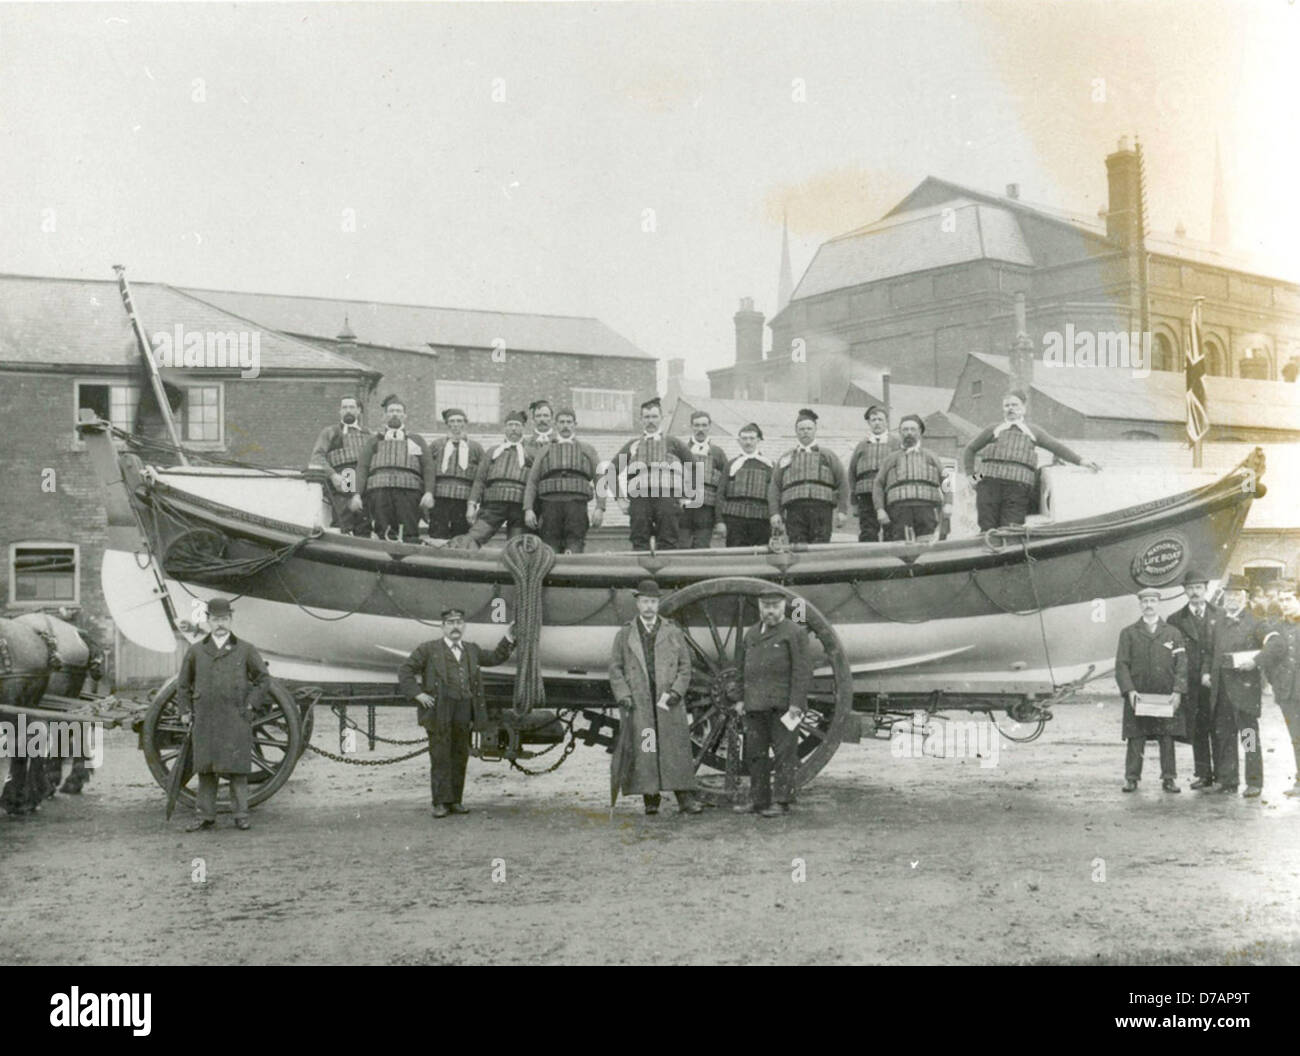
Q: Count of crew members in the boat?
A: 13